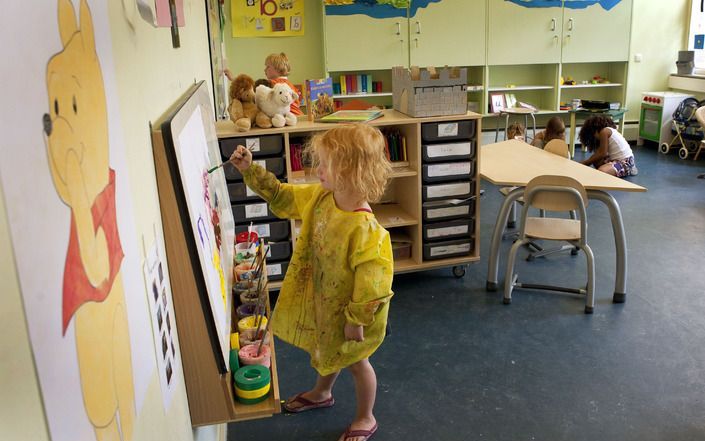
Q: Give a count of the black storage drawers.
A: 14